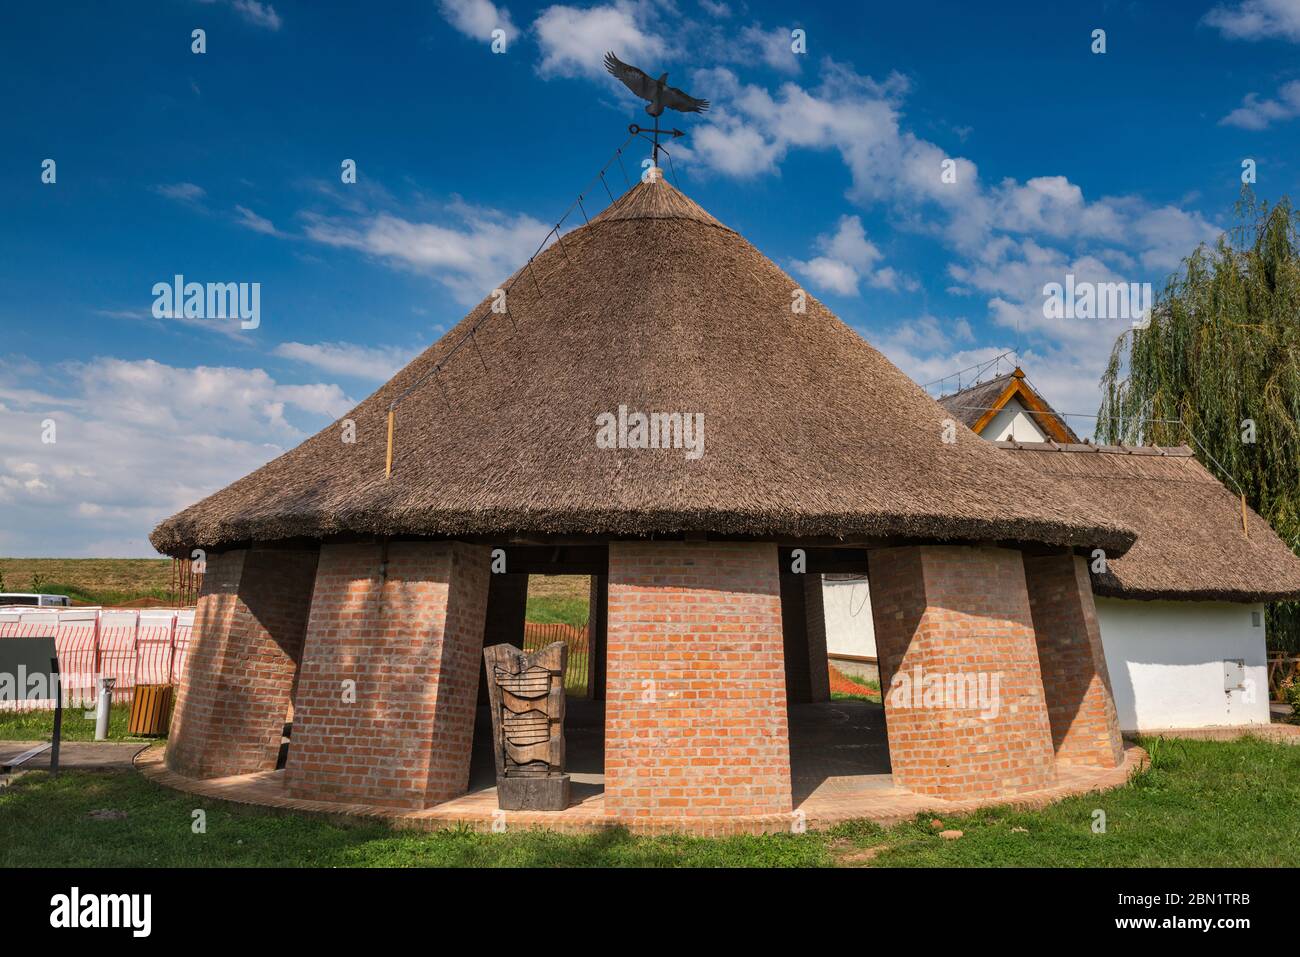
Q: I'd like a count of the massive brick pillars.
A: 5